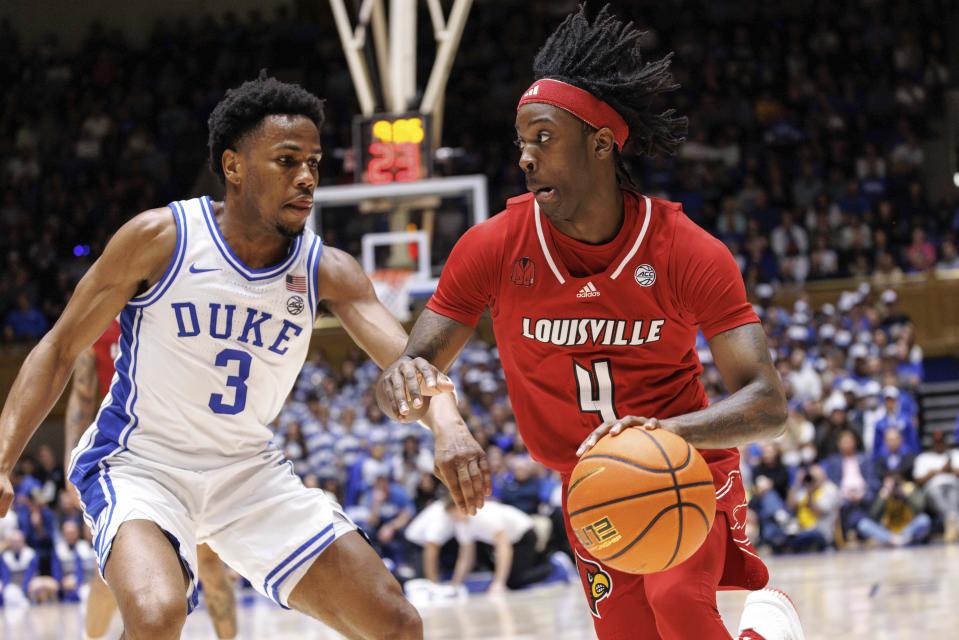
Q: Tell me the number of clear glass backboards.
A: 1